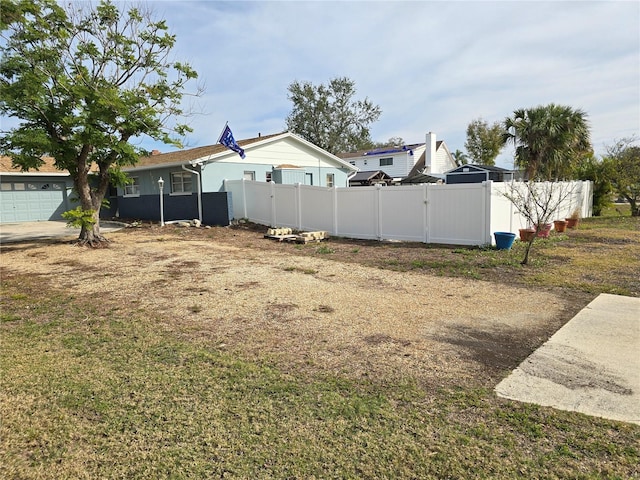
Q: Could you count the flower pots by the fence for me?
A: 5